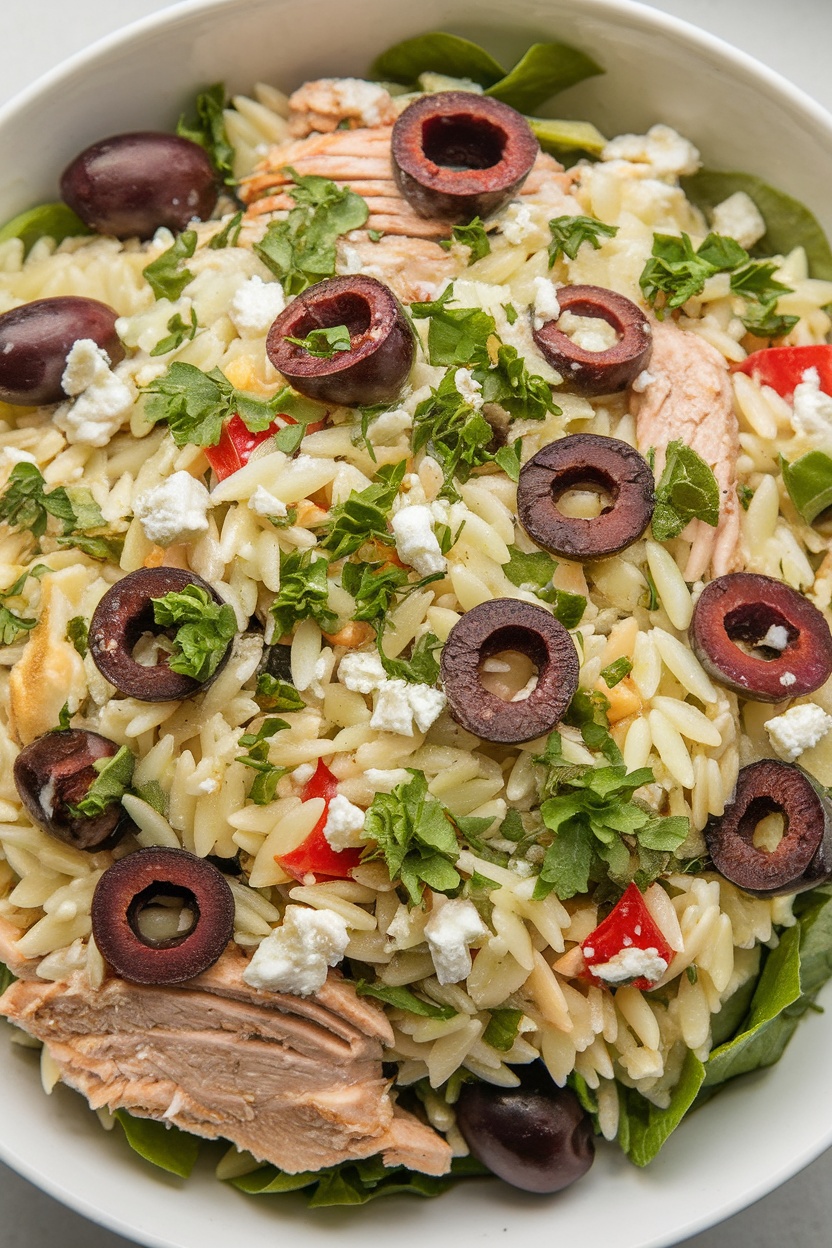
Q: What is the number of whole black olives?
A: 3